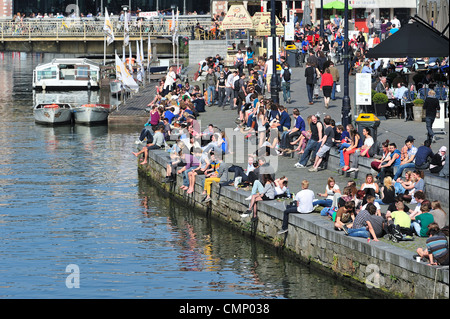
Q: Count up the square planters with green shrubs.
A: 2